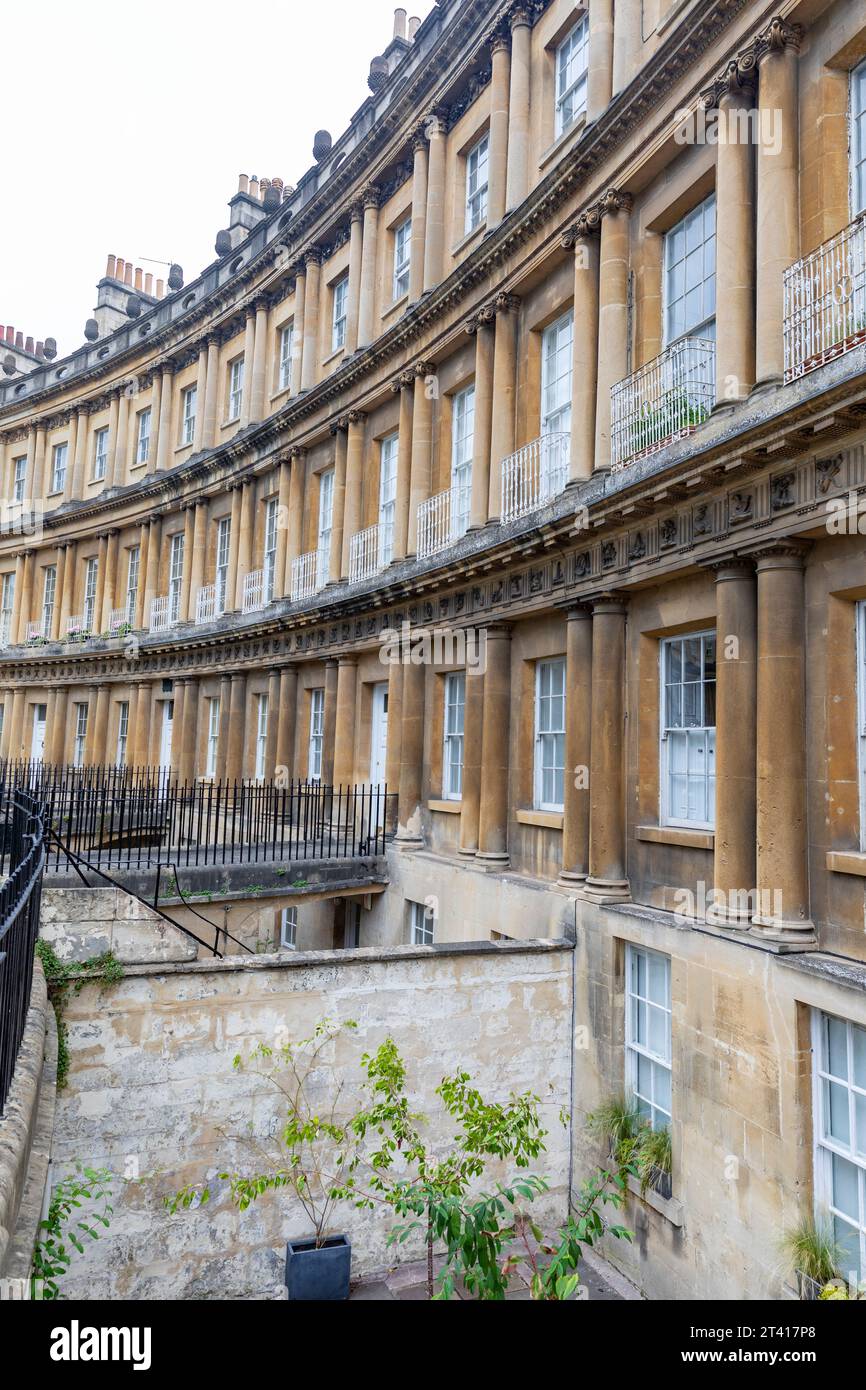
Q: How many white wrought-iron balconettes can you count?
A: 13